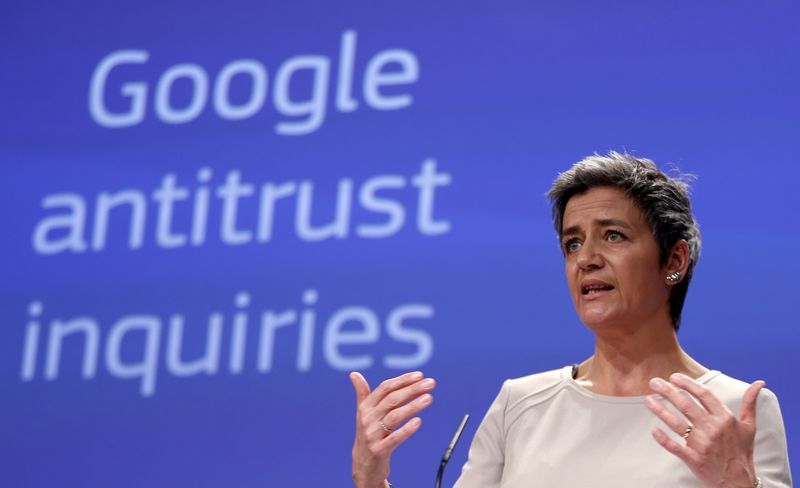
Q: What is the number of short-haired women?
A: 1